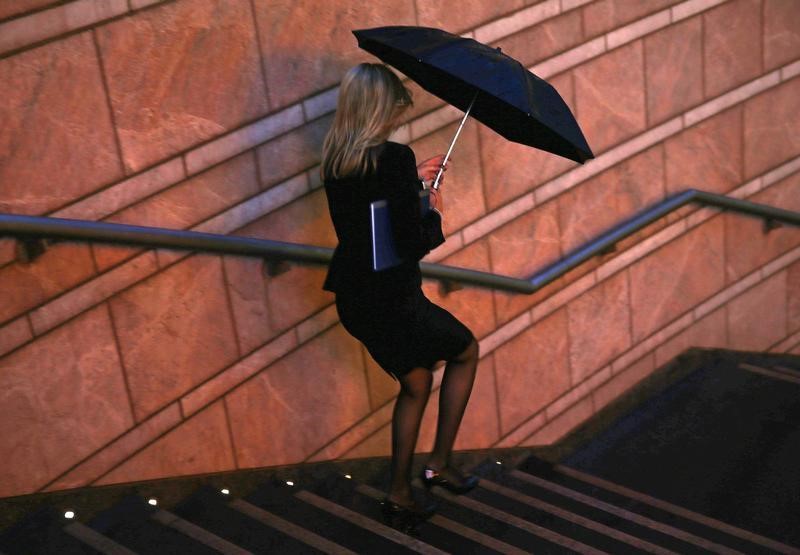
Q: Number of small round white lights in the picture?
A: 6